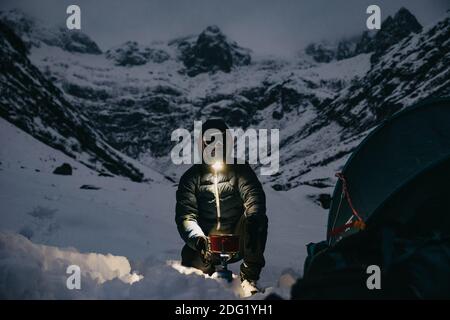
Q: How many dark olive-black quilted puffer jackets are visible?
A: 1